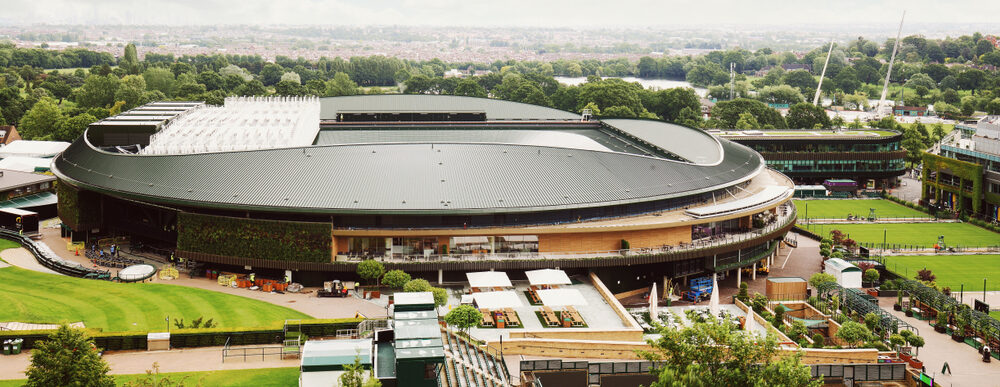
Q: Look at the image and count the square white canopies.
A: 4